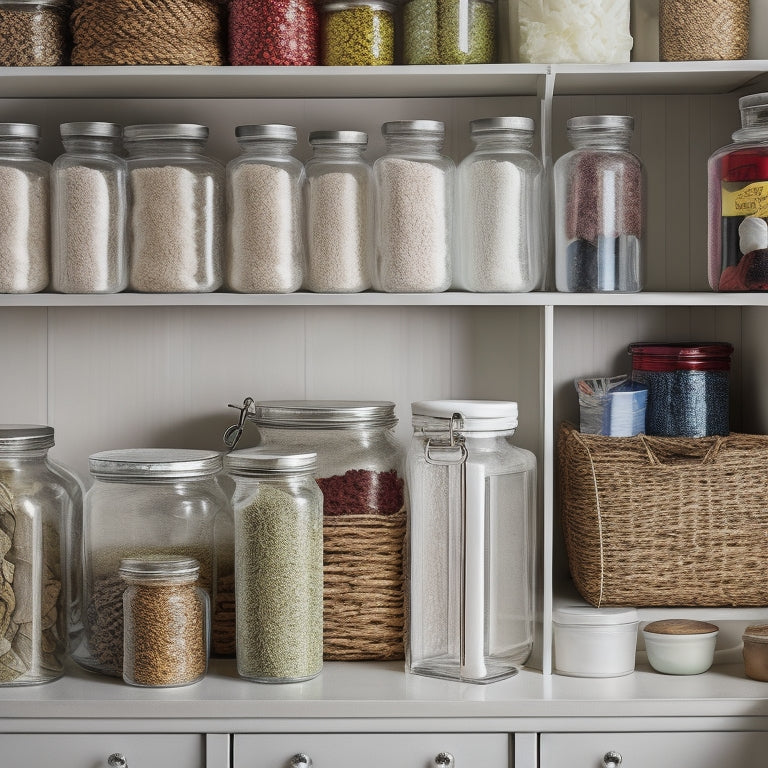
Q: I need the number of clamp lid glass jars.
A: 2